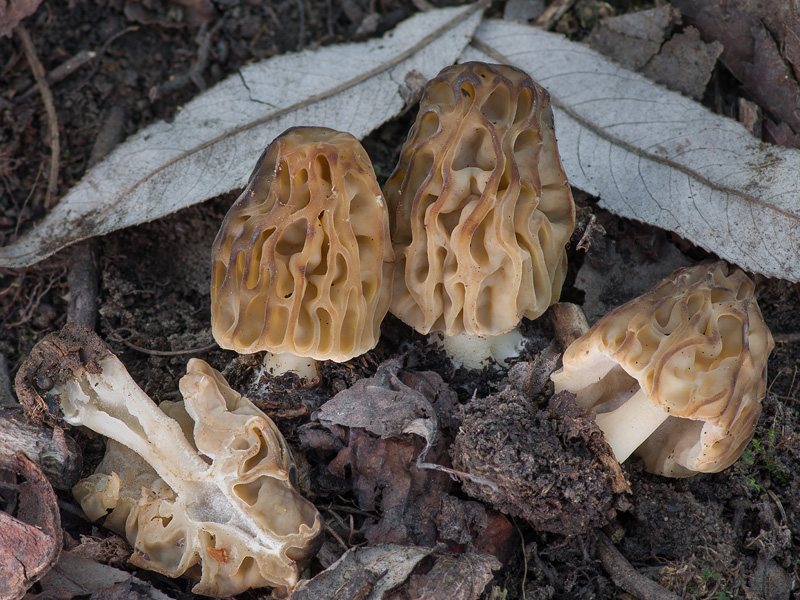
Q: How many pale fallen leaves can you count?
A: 2